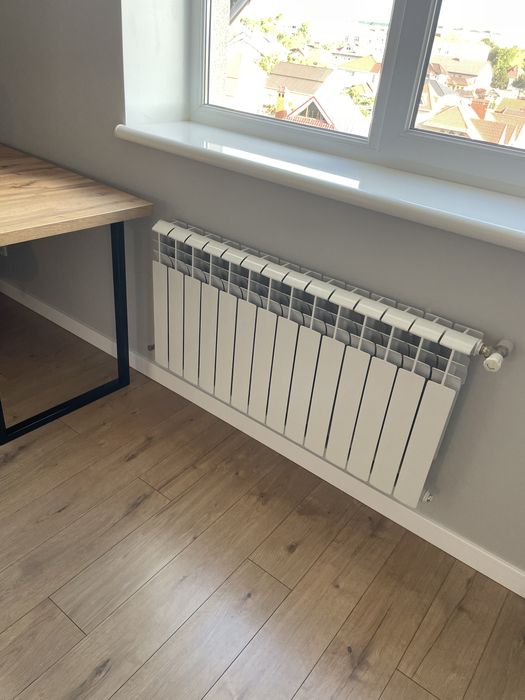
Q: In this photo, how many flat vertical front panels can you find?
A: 14